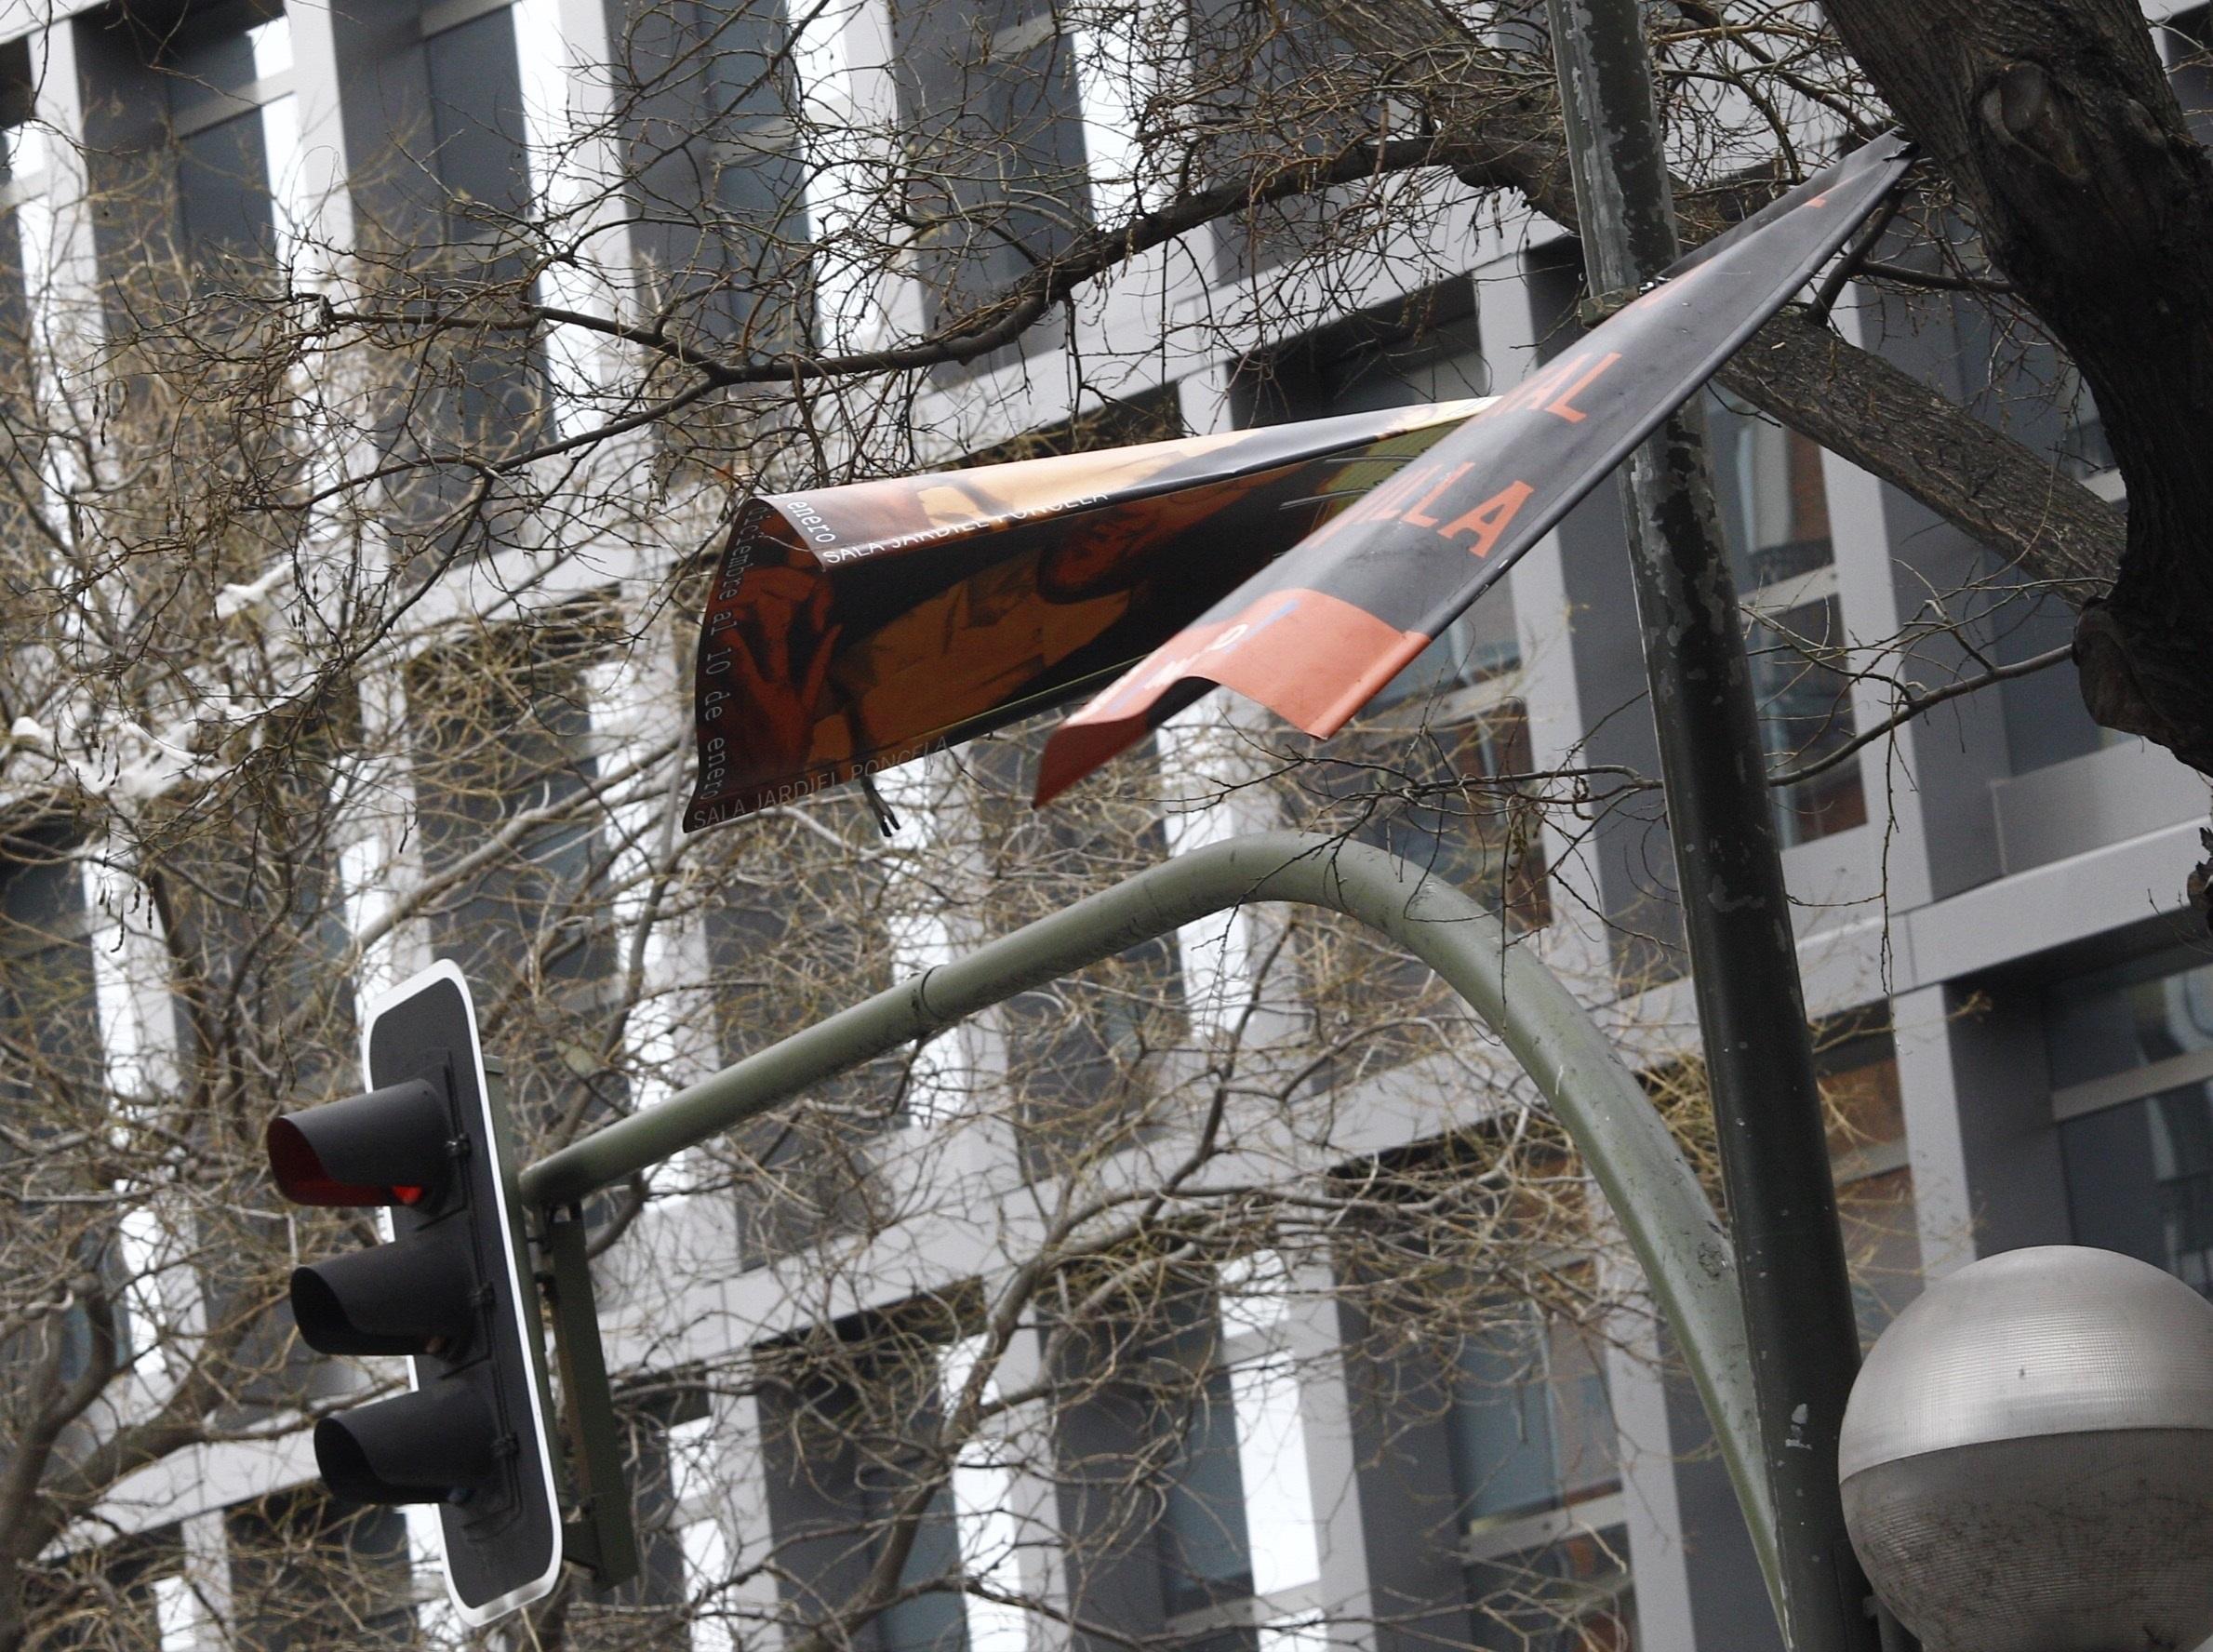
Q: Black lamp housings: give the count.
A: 3